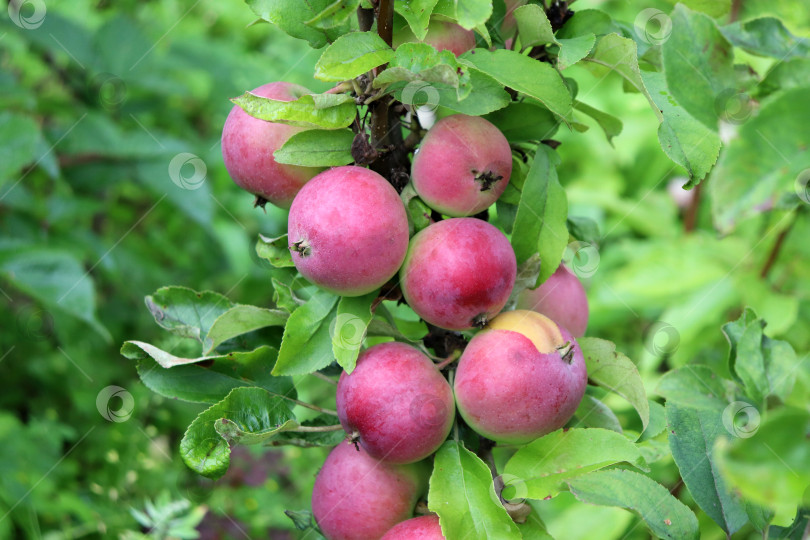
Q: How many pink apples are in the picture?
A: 10